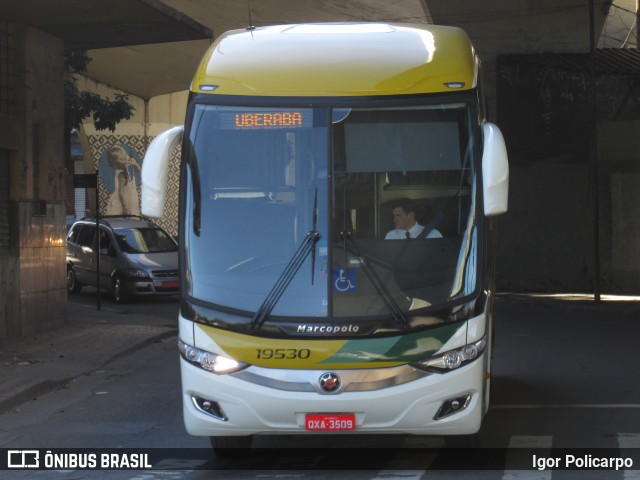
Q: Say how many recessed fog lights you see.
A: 2